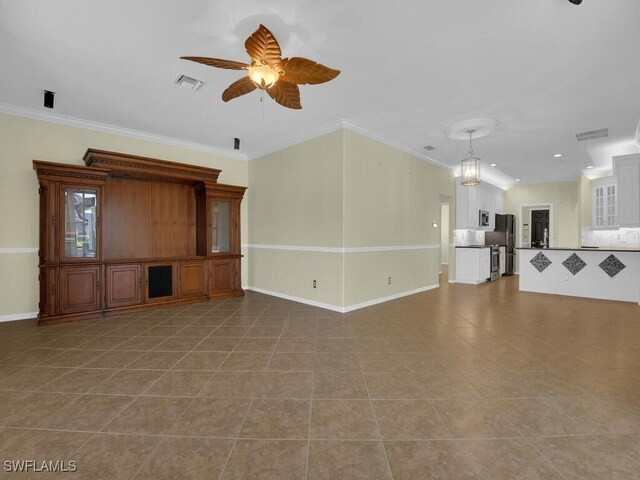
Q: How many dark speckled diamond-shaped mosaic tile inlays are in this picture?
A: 3